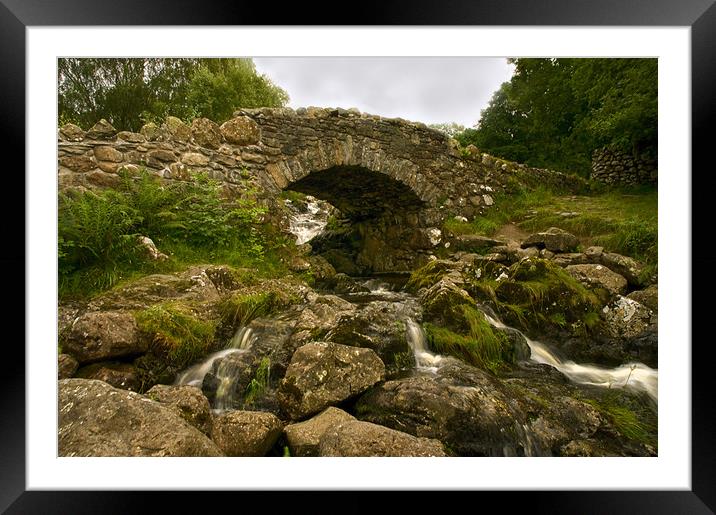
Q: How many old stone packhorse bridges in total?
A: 1